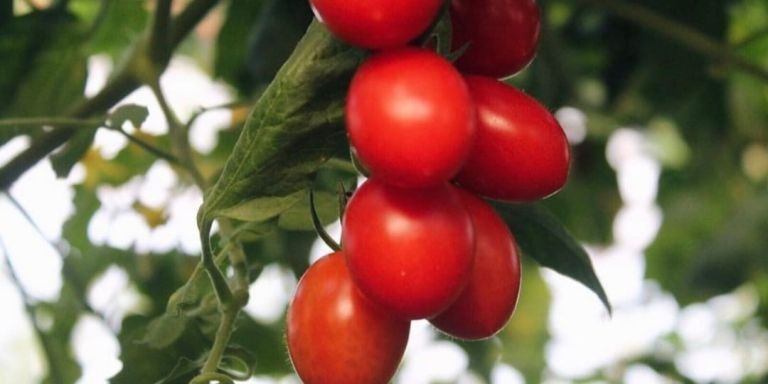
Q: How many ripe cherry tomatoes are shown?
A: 7